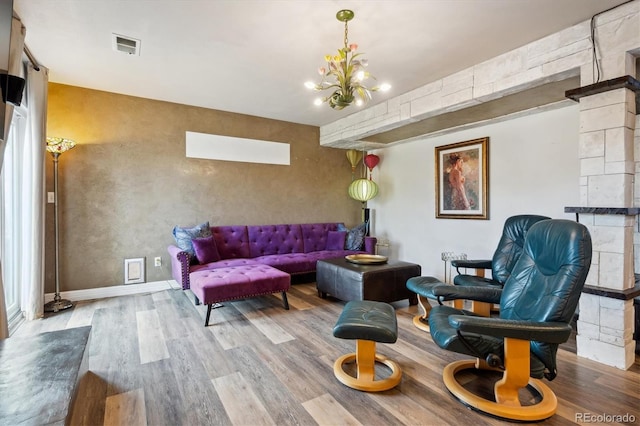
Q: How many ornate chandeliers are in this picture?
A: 1